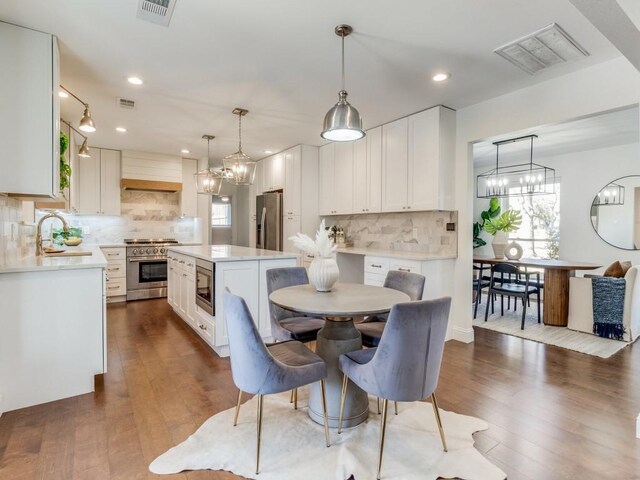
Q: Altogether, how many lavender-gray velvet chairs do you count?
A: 4